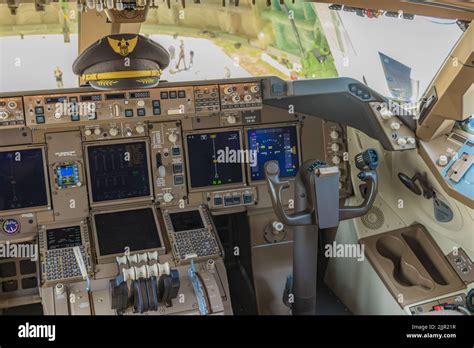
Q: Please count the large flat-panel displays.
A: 5